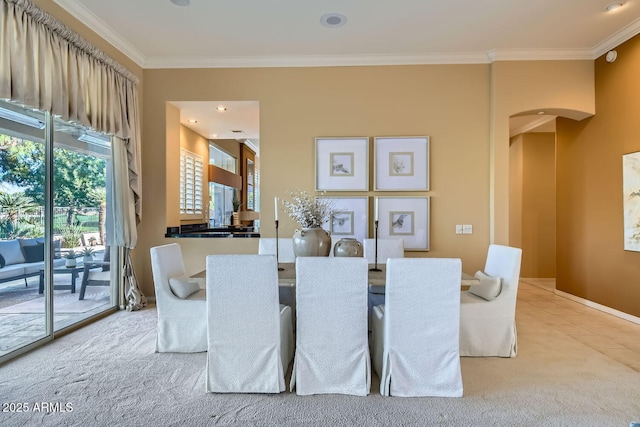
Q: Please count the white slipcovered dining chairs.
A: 8